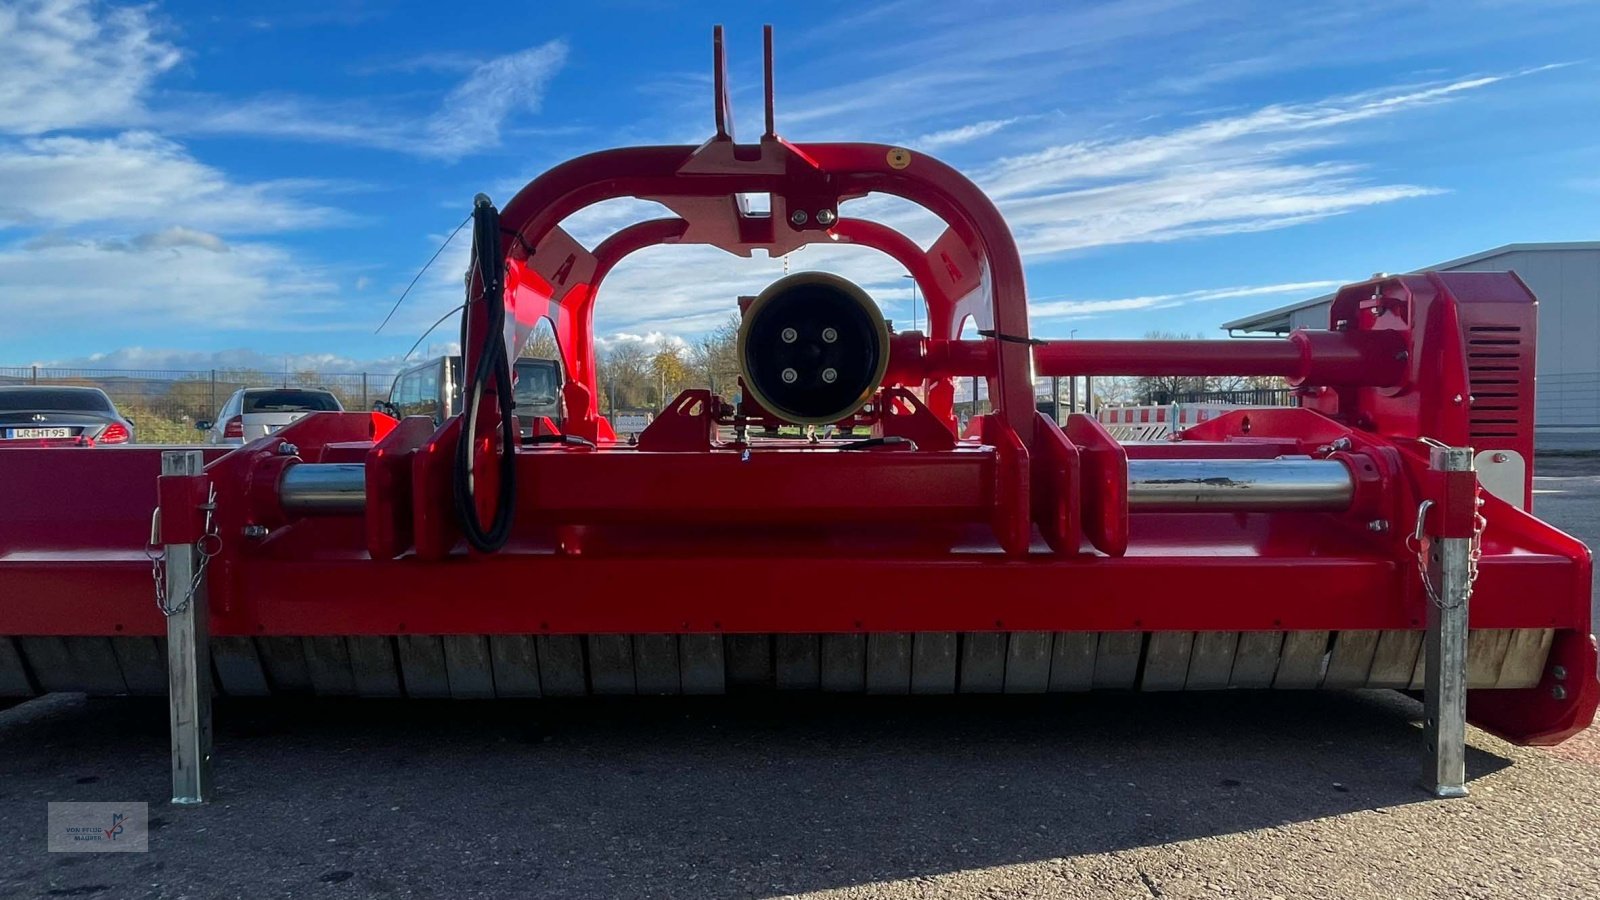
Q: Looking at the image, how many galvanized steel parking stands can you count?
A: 2